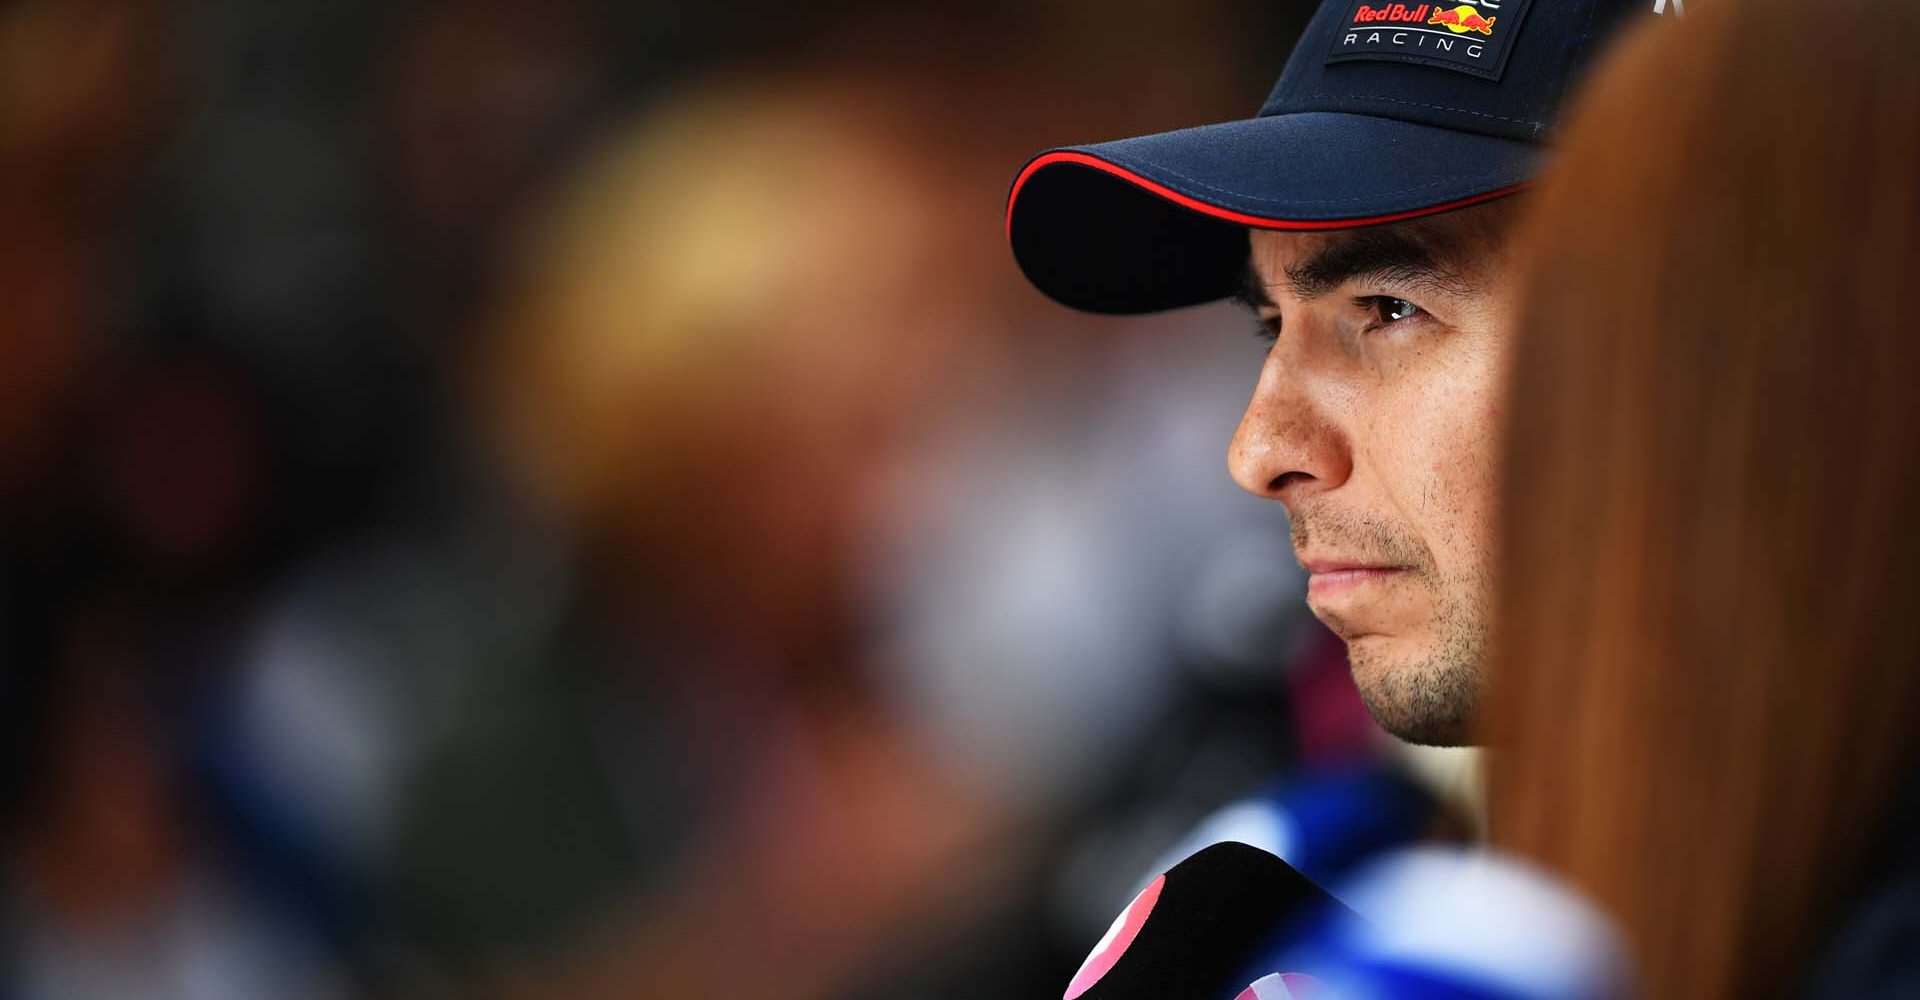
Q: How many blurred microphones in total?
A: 2